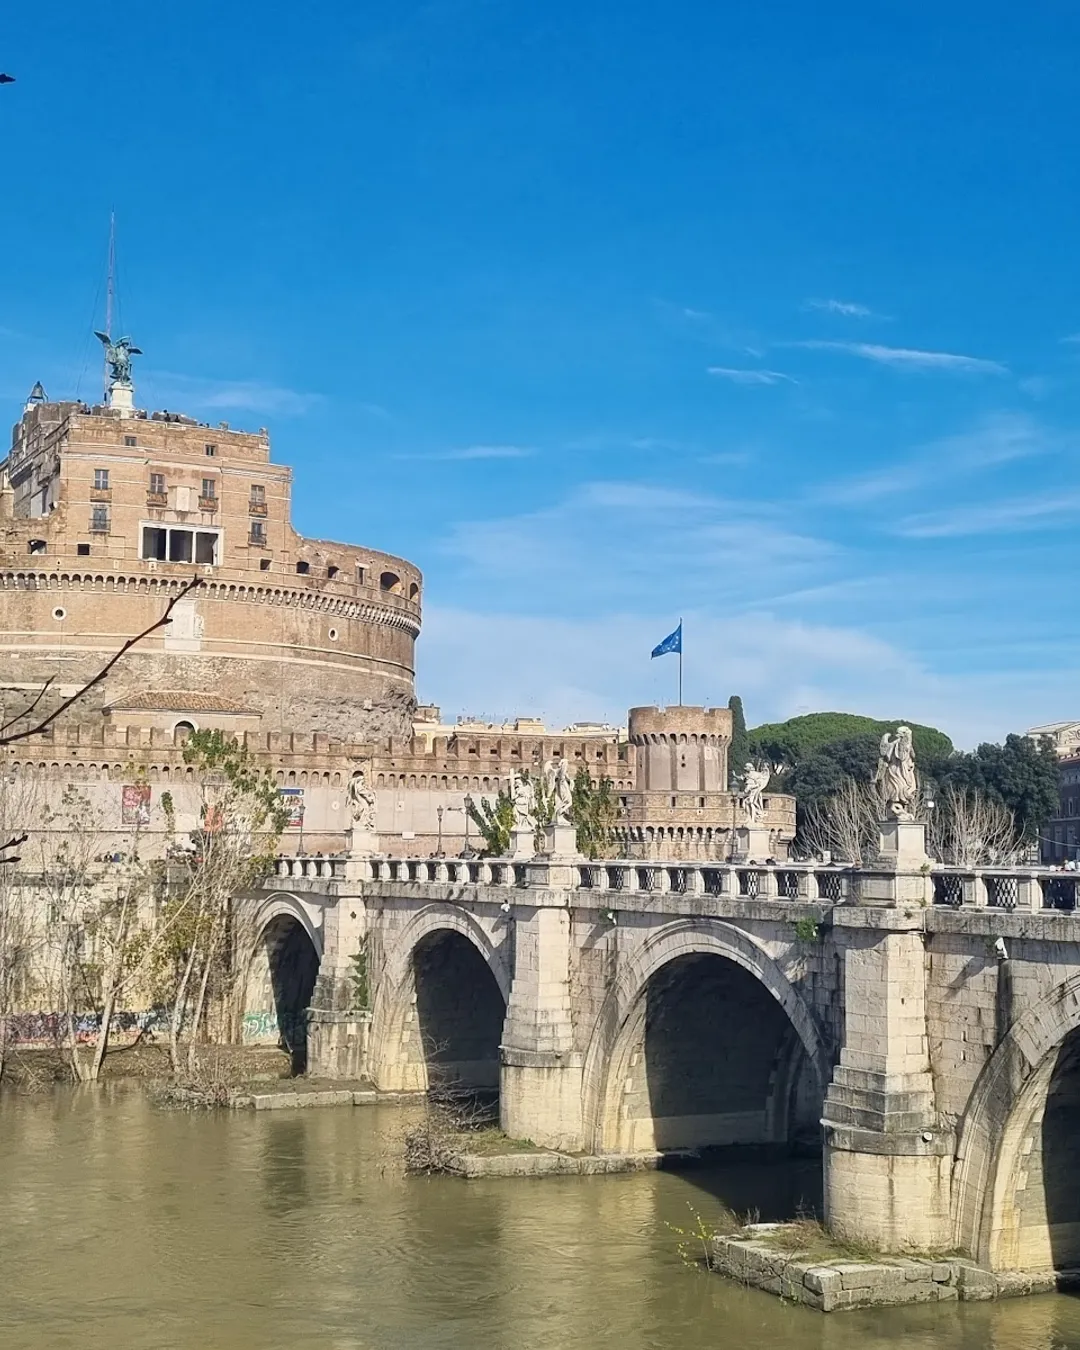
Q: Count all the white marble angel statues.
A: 5